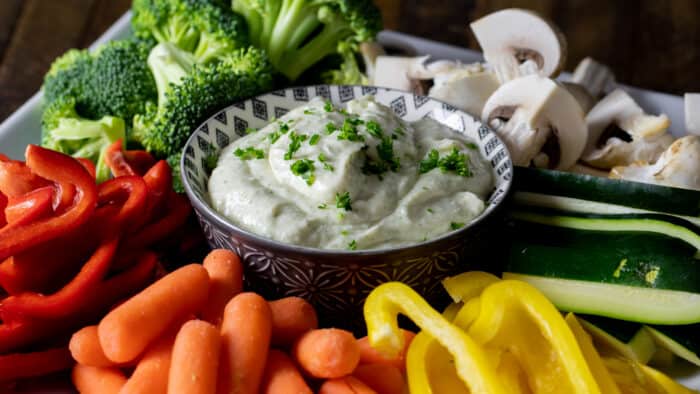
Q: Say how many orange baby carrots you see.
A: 13